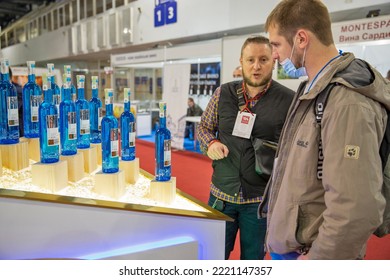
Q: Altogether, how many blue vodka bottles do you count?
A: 11